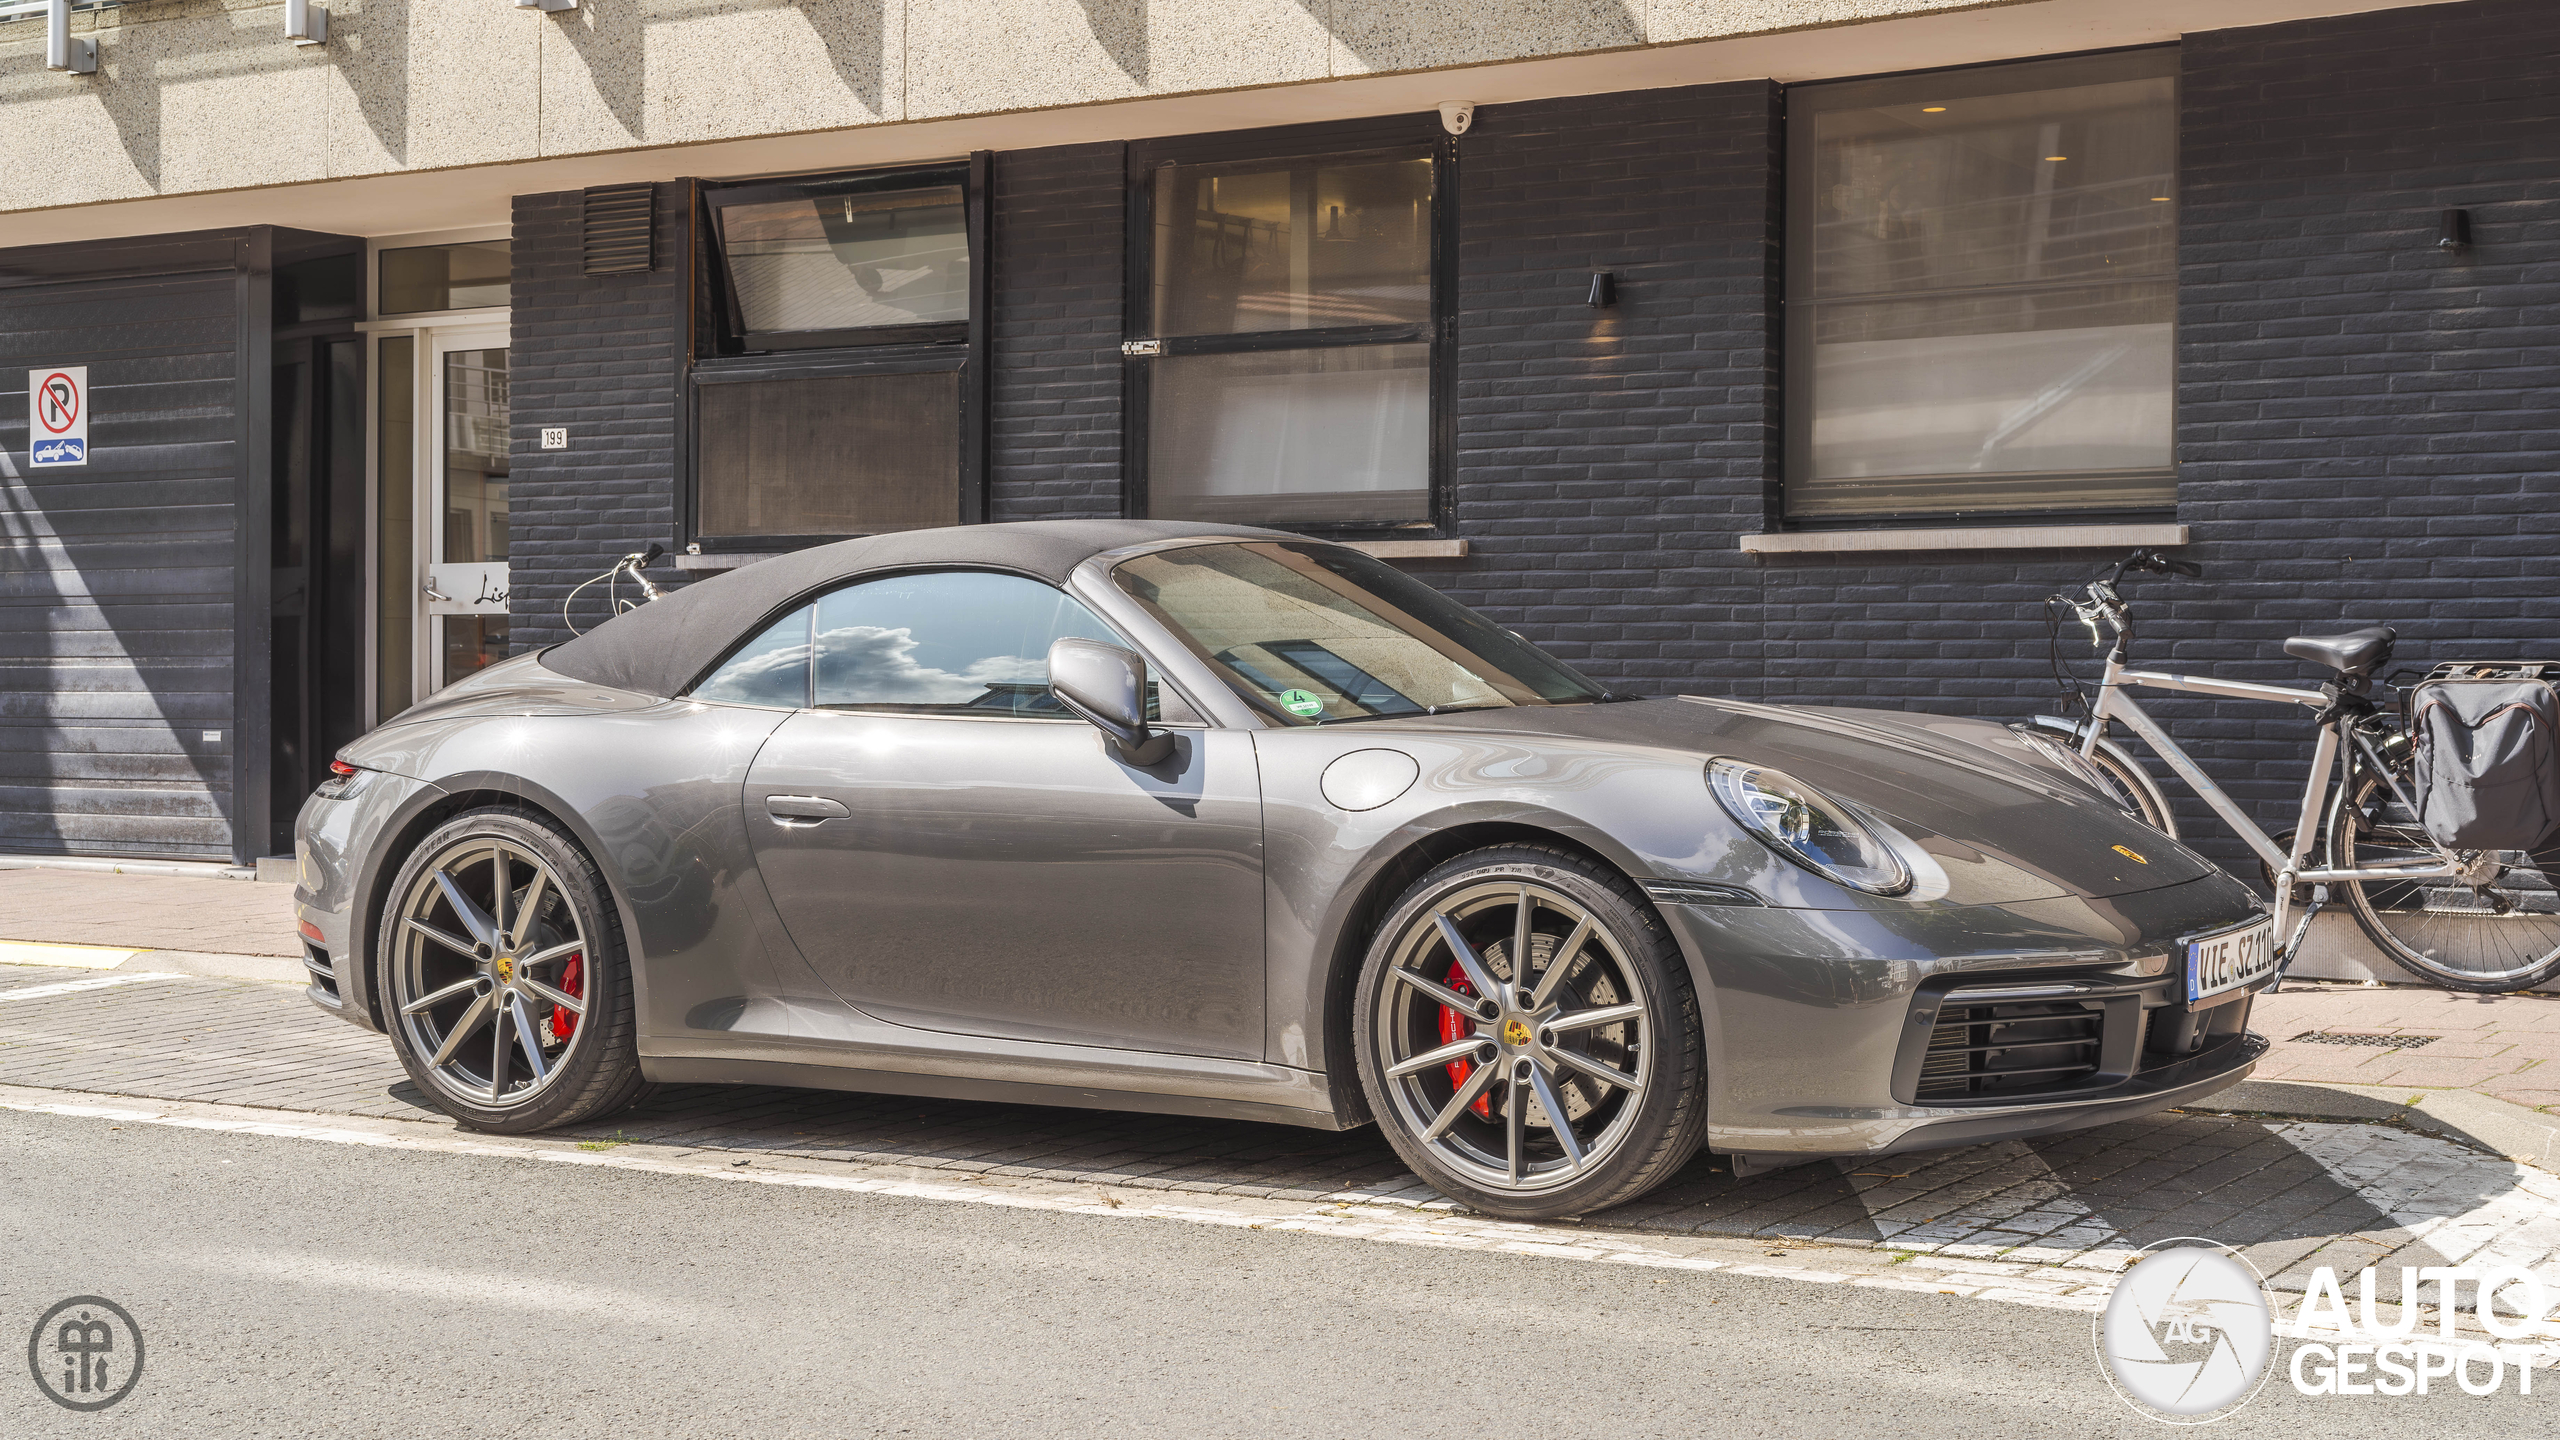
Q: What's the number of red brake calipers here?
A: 2